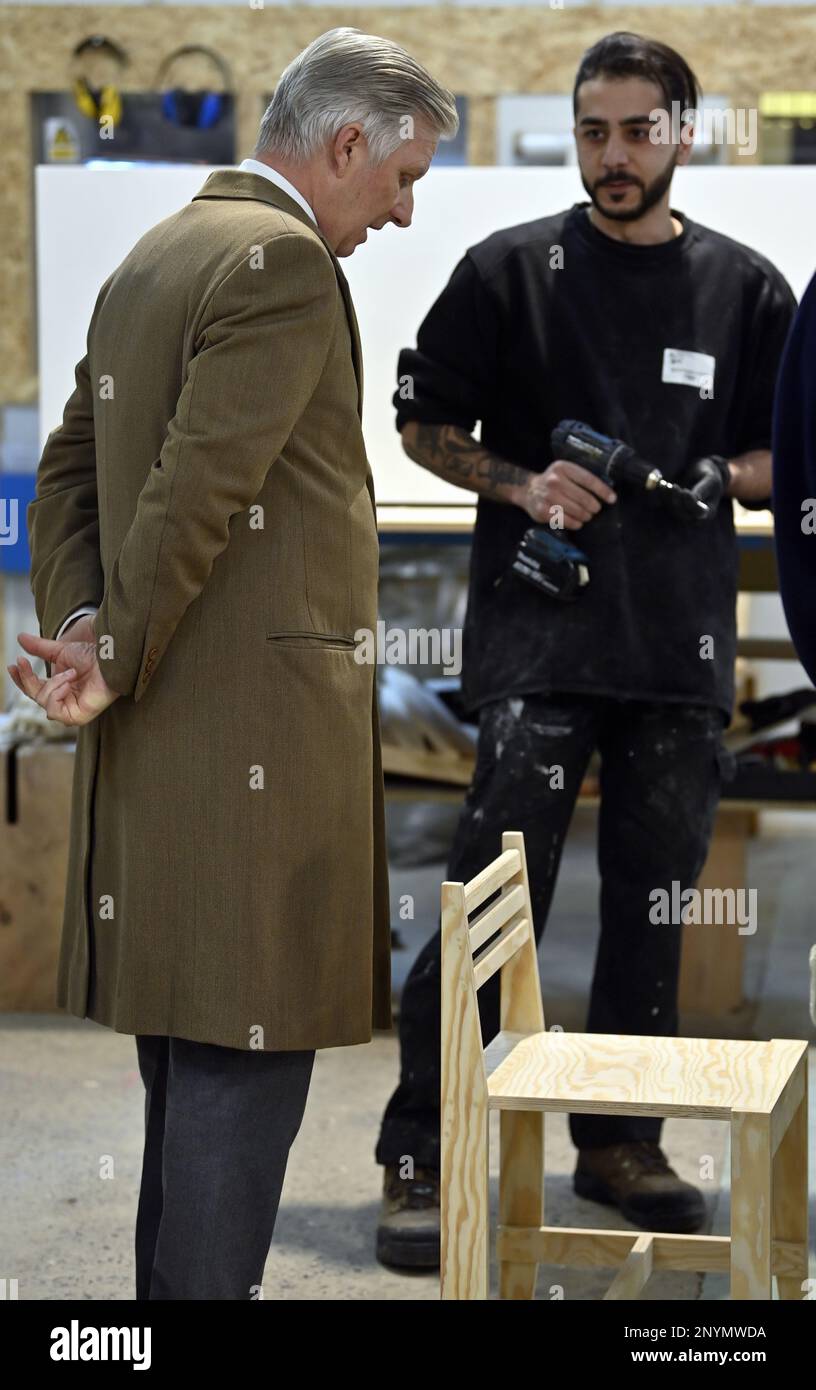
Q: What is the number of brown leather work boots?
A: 2